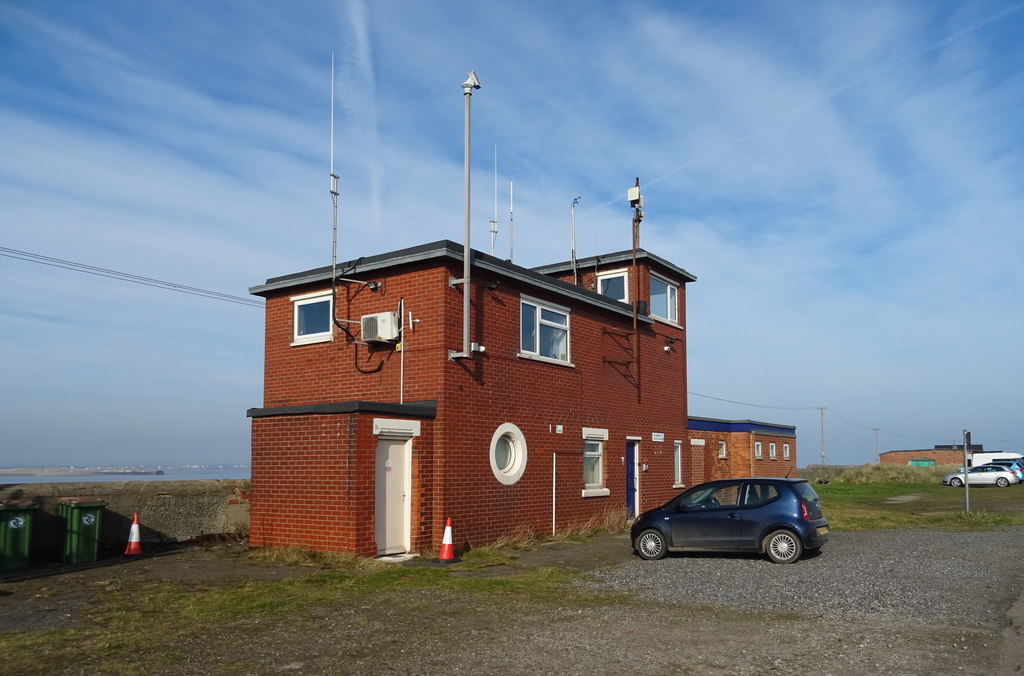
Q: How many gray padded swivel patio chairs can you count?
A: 0